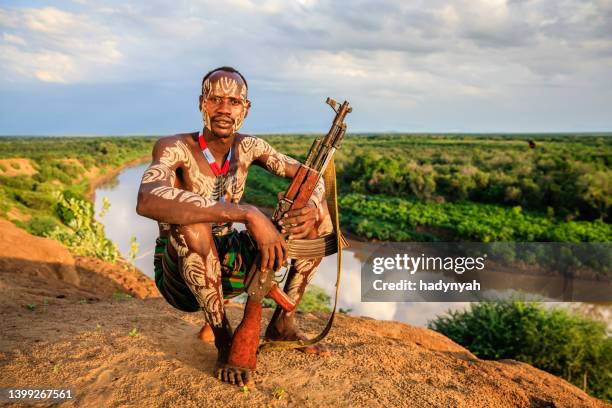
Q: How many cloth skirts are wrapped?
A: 1